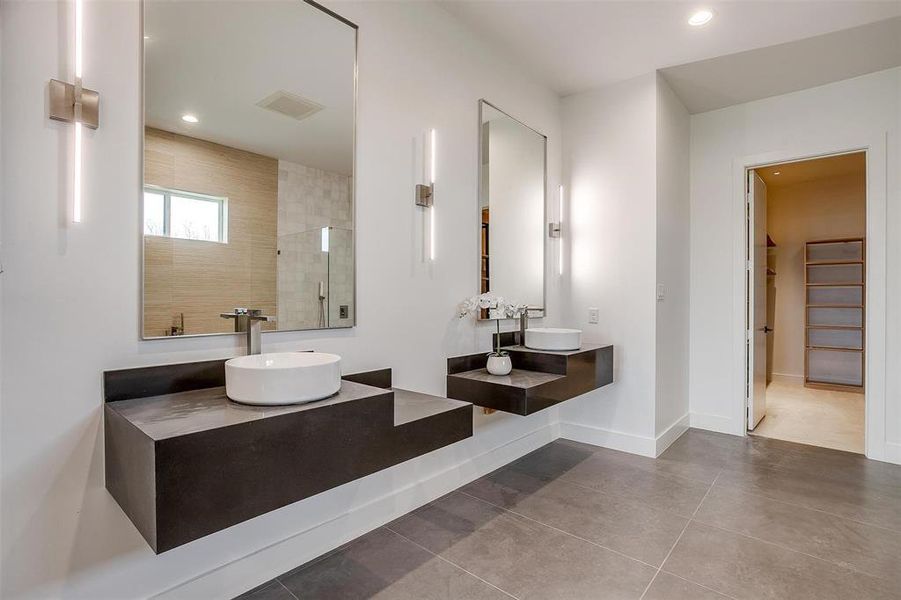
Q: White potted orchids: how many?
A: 1